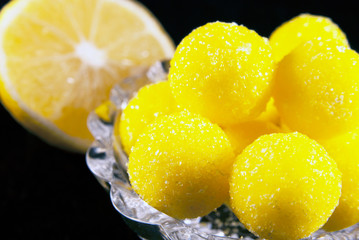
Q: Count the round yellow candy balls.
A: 8